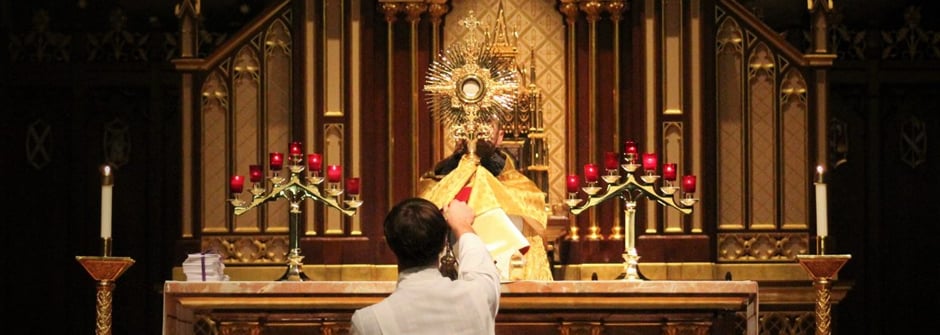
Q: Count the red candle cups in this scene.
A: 14